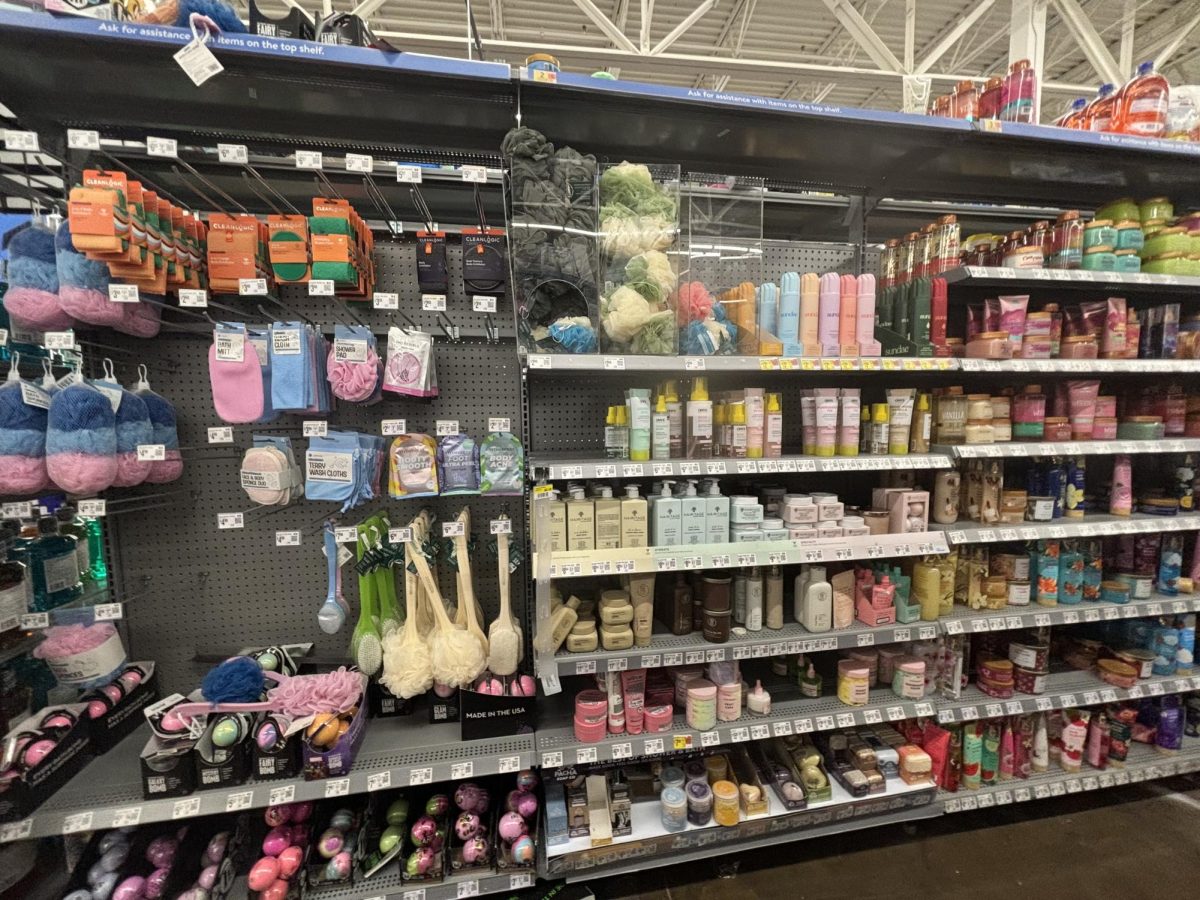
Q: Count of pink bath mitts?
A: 1